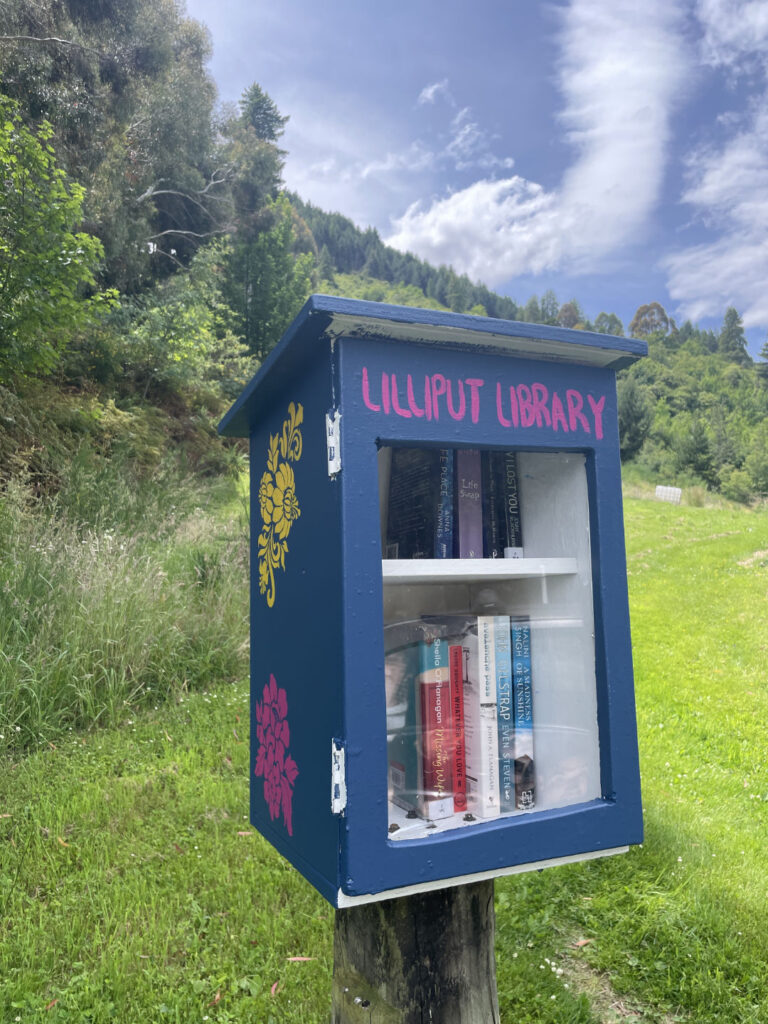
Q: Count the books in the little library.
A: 9